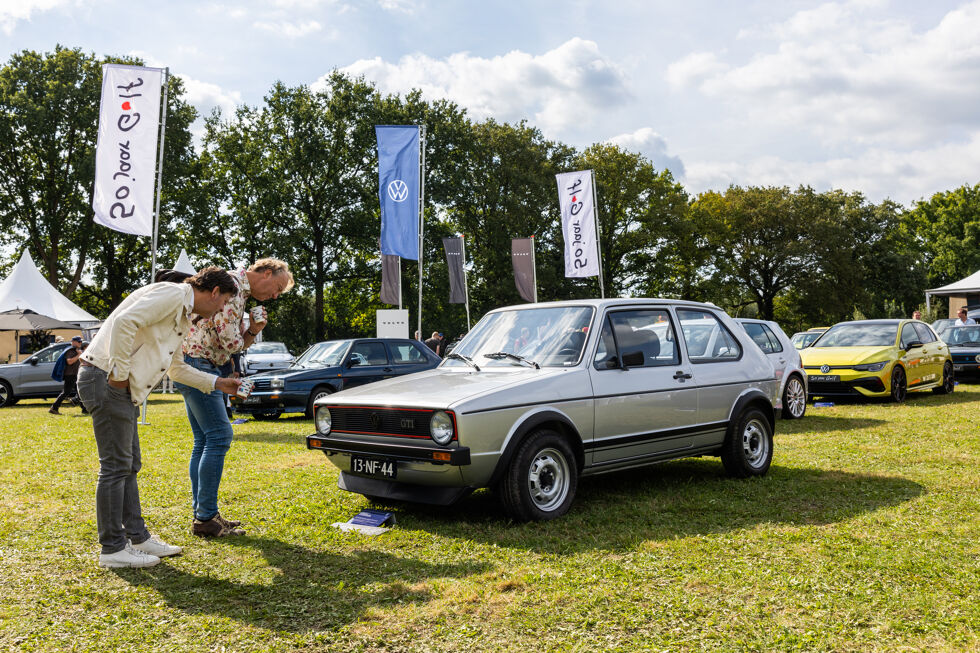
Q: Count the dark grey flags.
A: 3